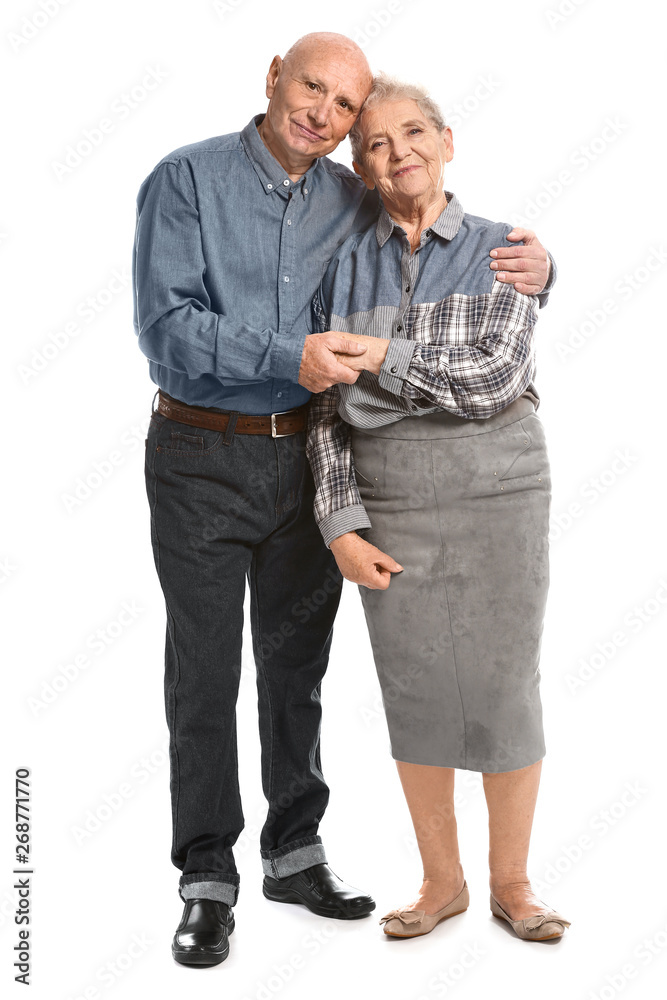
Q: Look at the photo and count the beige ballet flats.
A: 2